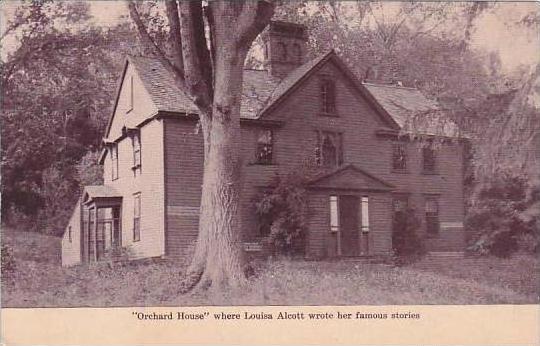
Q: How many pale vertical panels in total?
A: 2